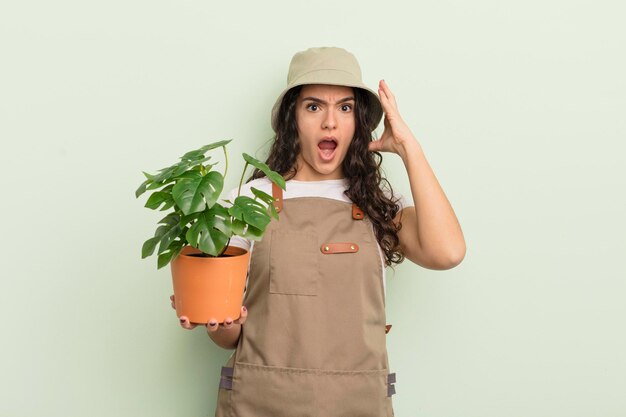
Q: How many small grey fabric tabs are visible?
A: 4